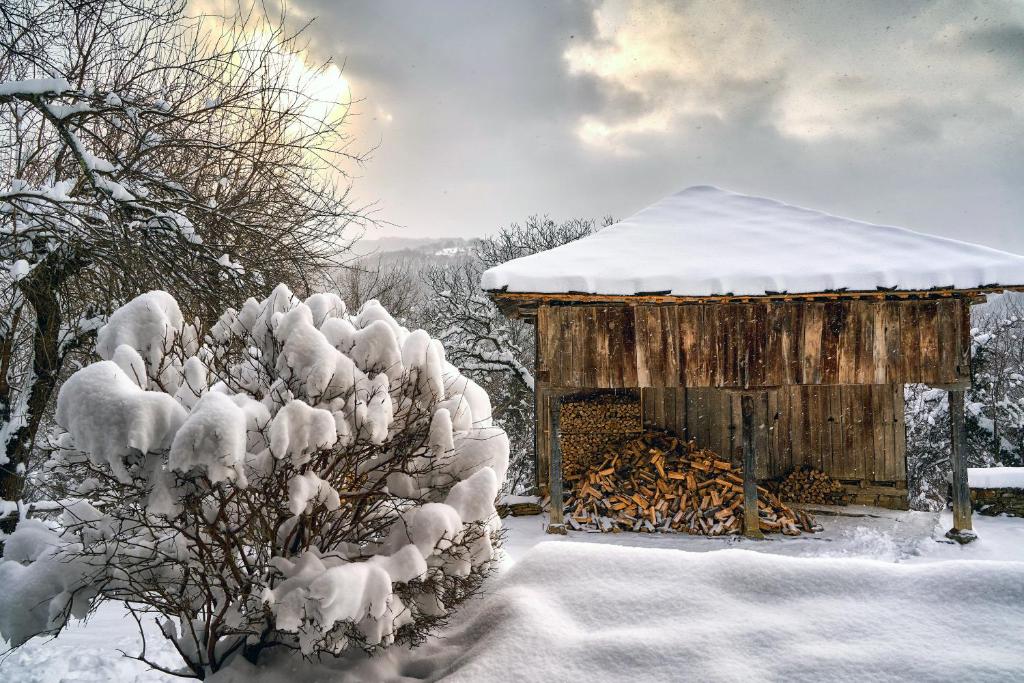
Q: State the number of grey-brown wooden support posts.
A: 3